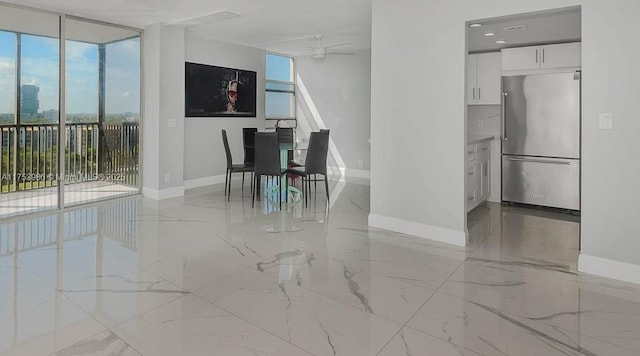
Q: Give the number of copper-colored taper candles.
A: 0